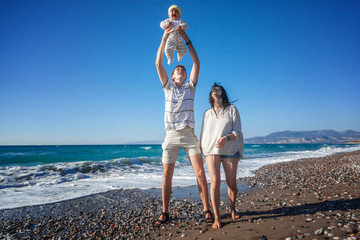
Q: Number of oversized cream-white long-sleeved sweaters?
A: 1